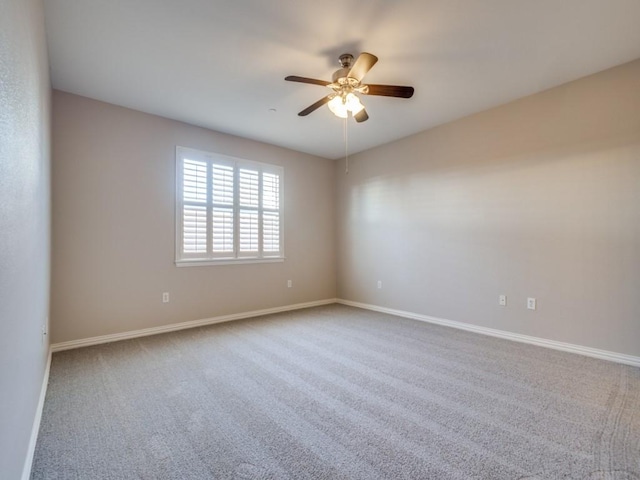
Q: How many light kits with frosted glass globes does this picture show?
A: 1